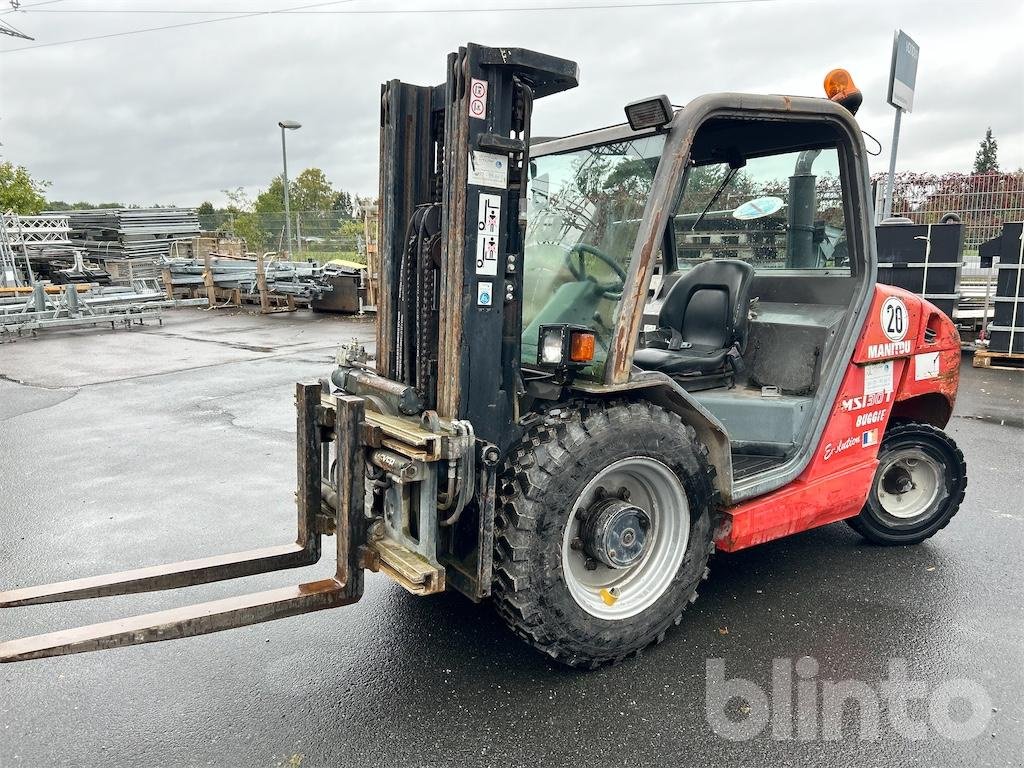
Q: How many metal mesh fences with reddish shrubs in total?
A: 1